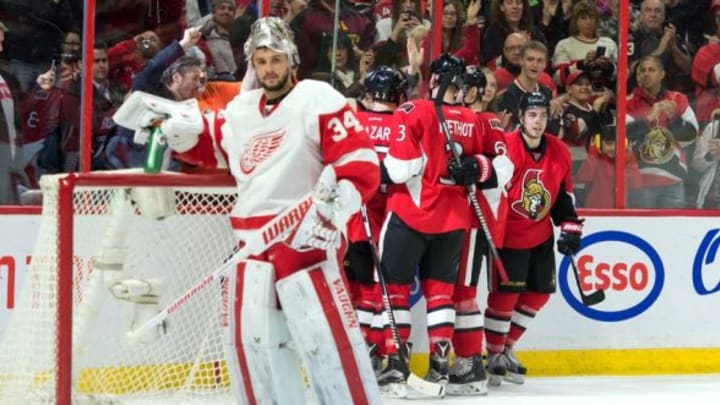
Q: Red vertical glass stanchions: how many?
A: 4